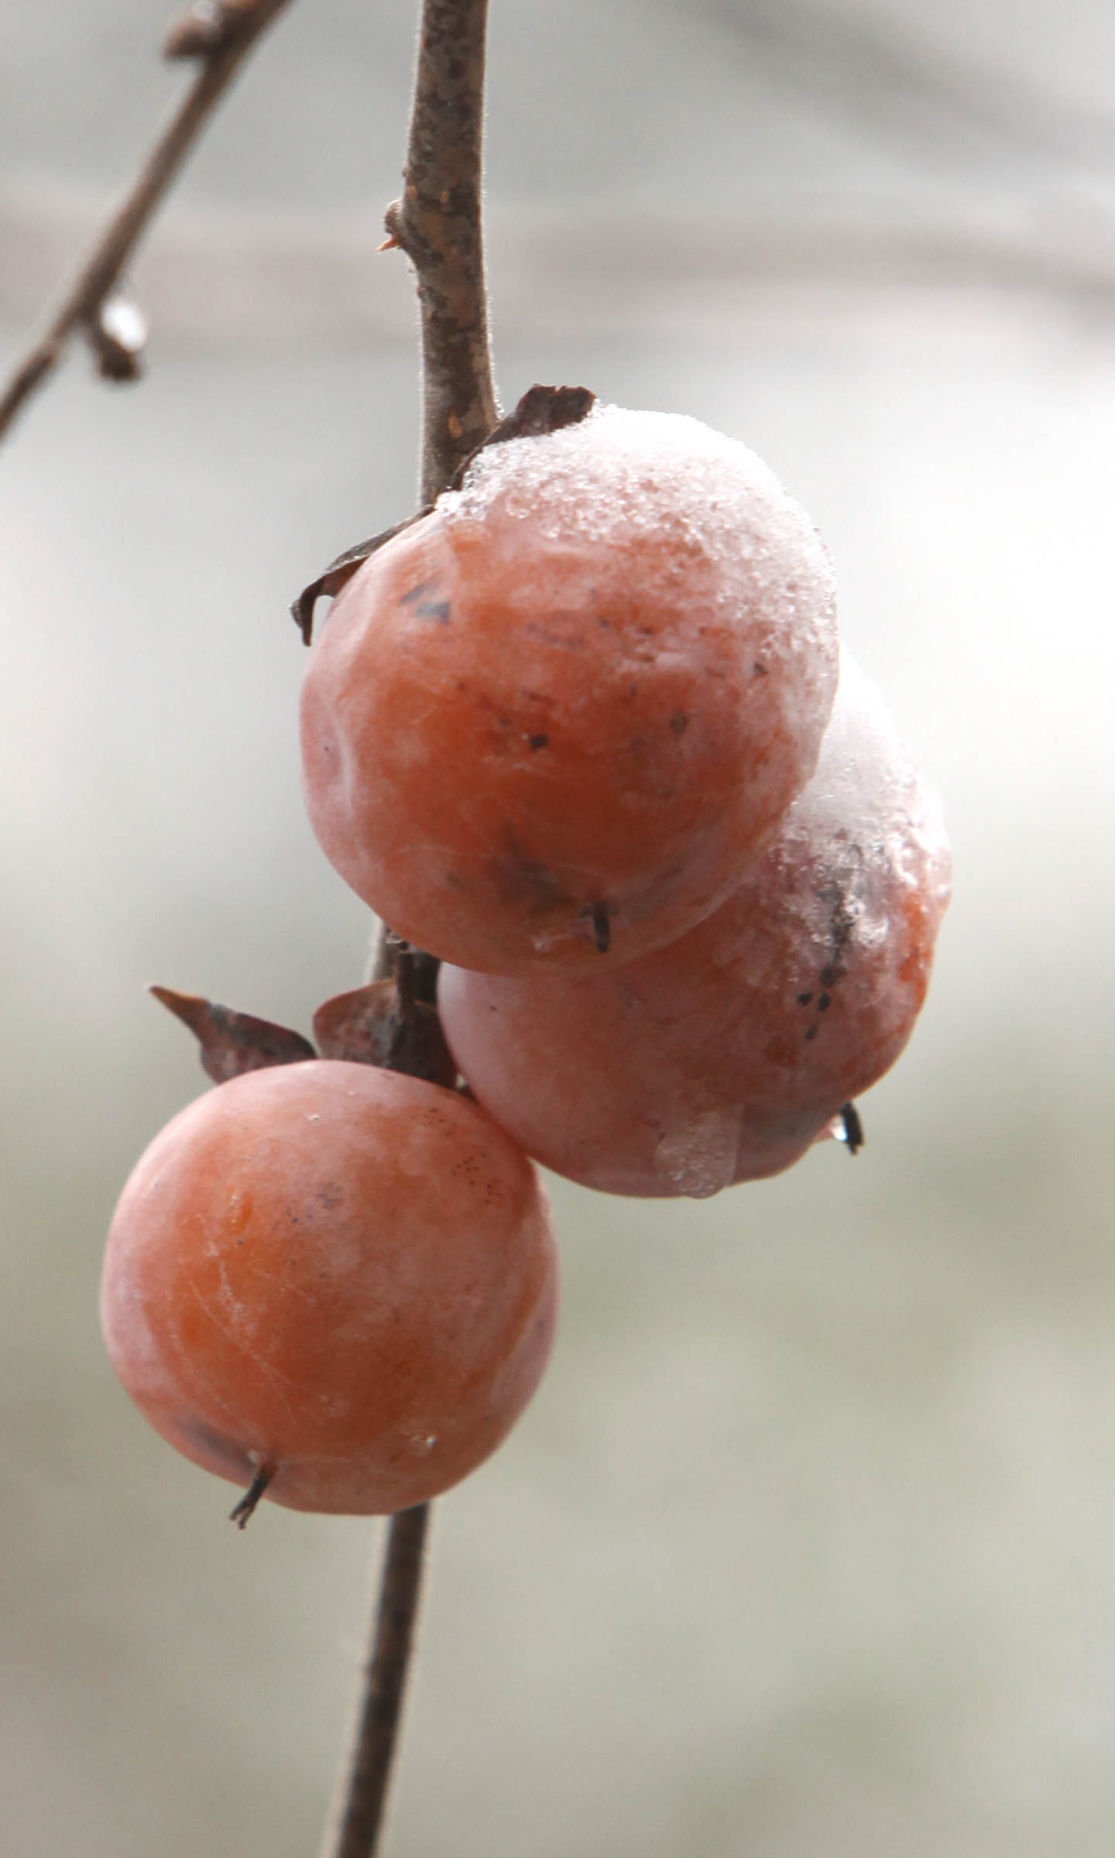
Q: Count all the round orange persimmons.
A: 3